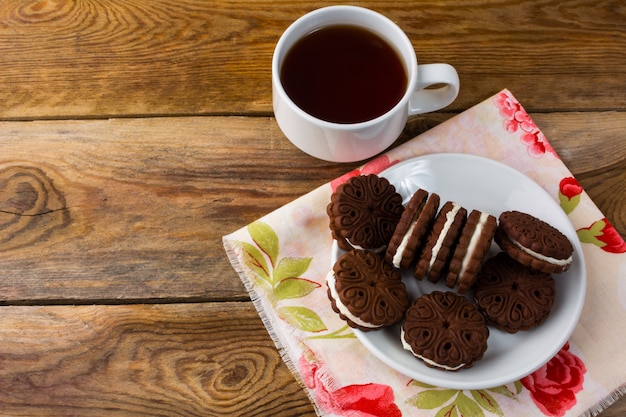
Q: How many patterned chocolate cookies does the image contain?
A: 8